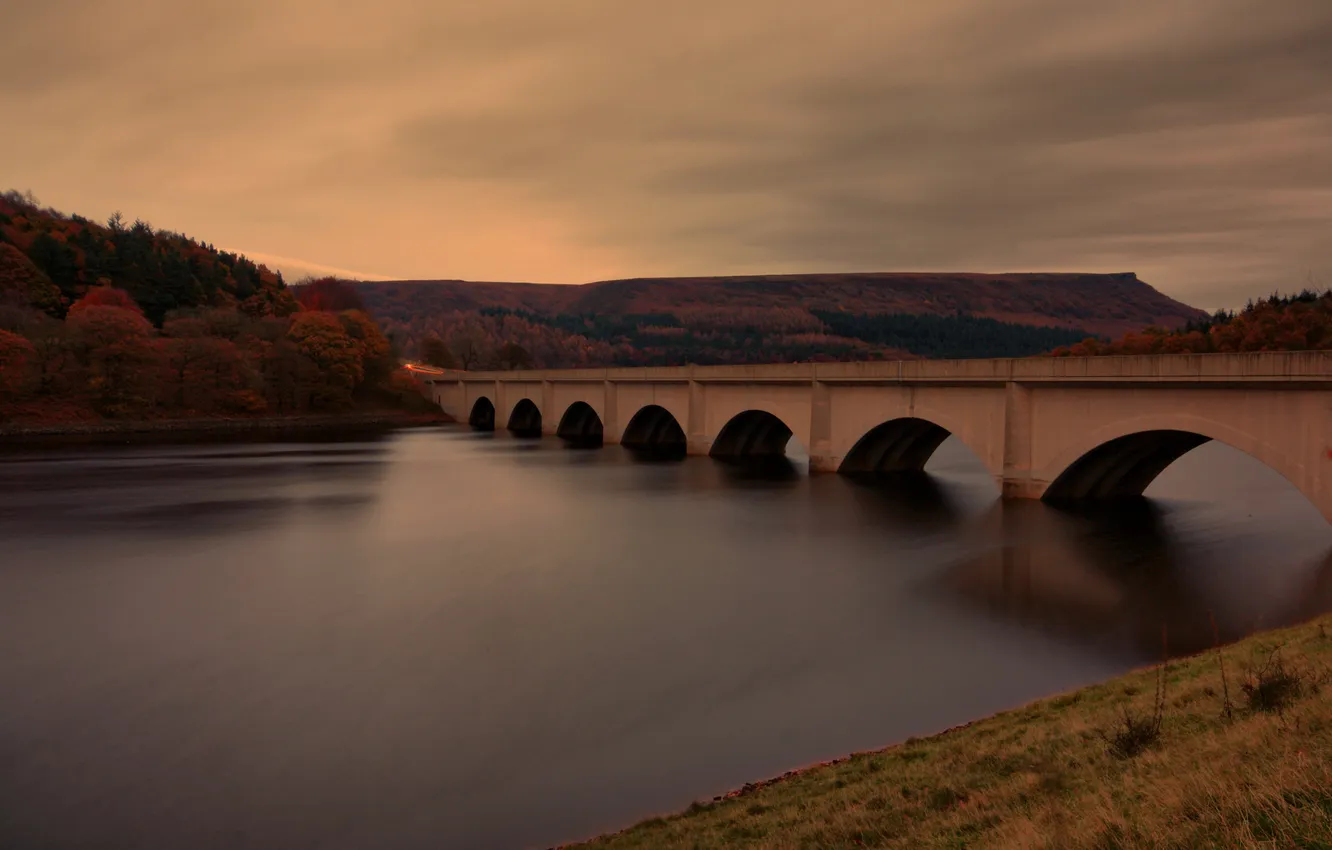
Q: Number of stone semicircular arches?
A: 7